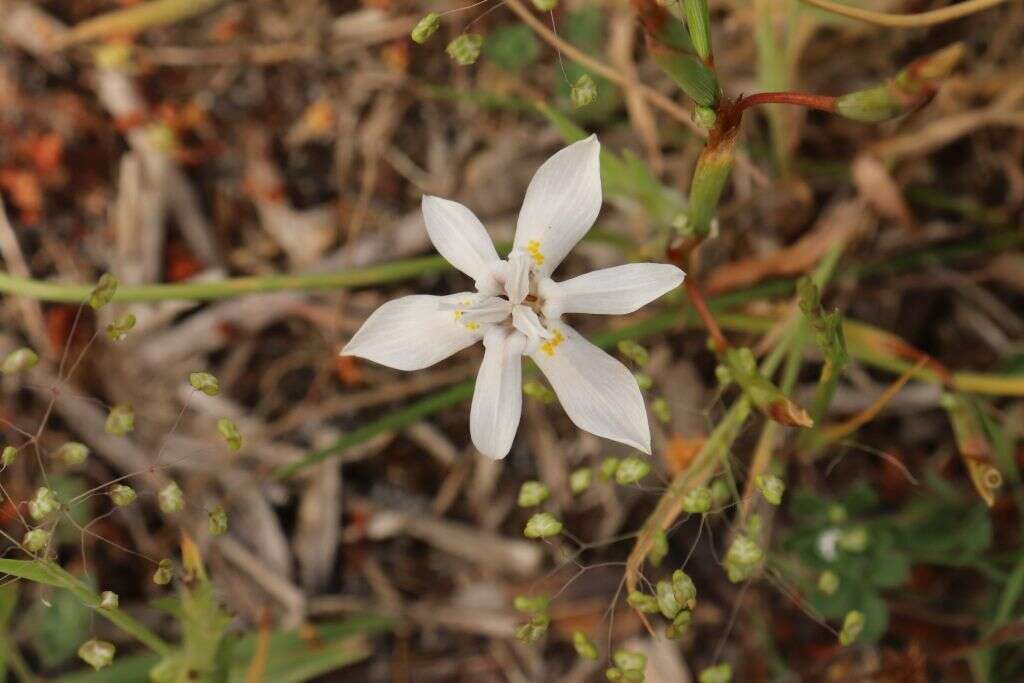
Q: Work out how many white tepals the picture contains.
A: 6